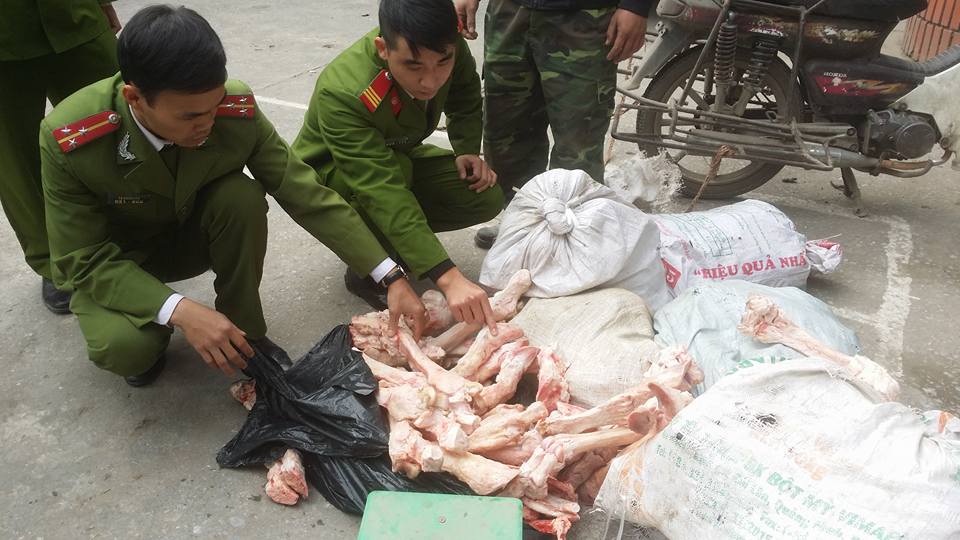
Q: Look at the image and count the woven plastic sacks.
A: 5